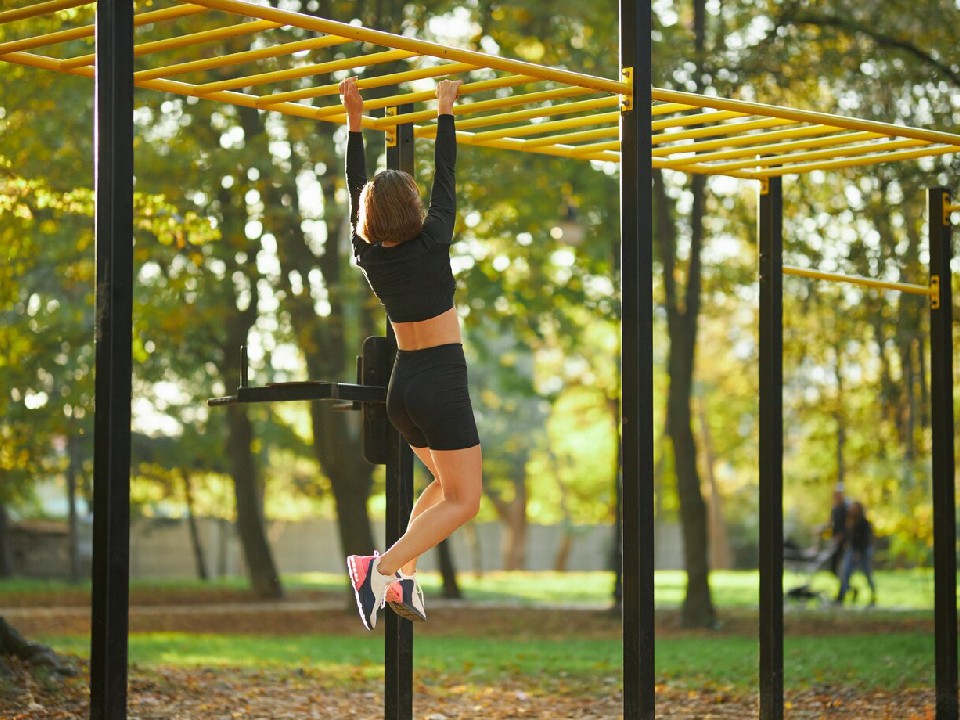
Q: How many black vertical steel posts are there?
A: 5